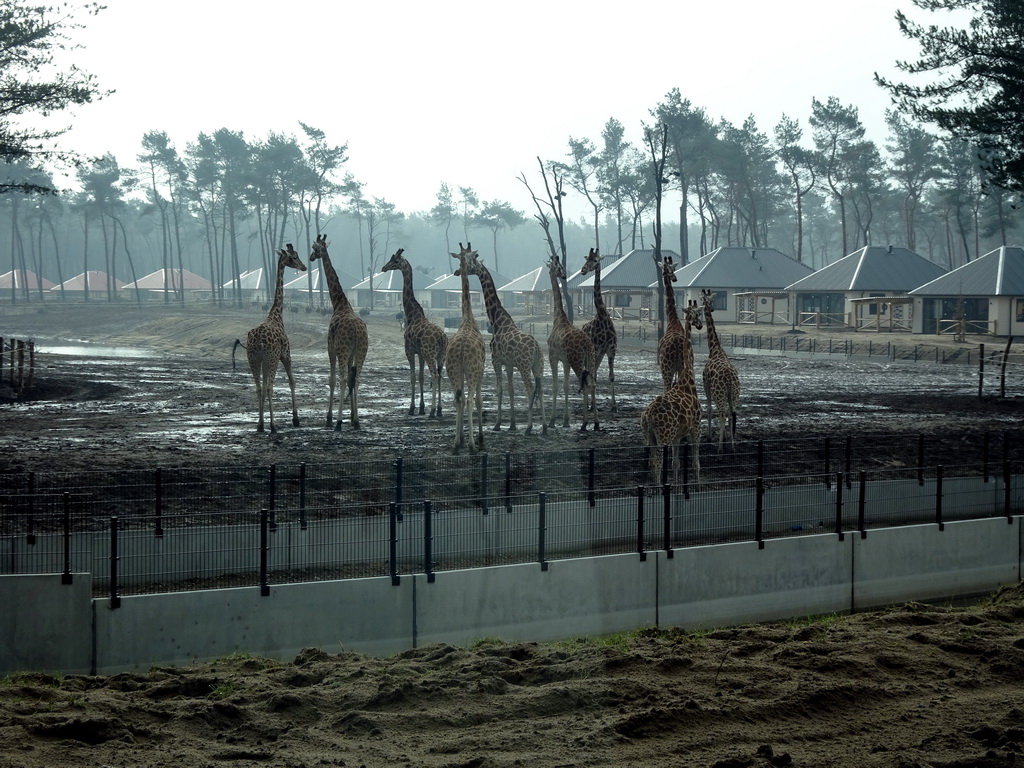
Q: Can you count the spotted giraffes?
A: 10